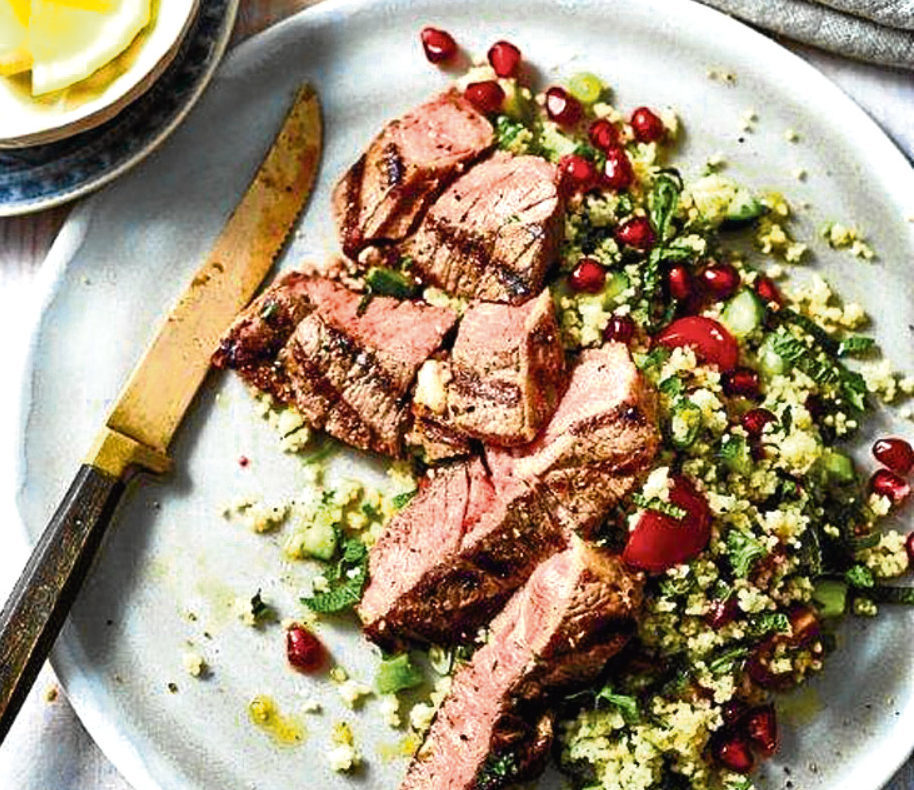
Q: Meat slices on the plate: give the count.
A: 6